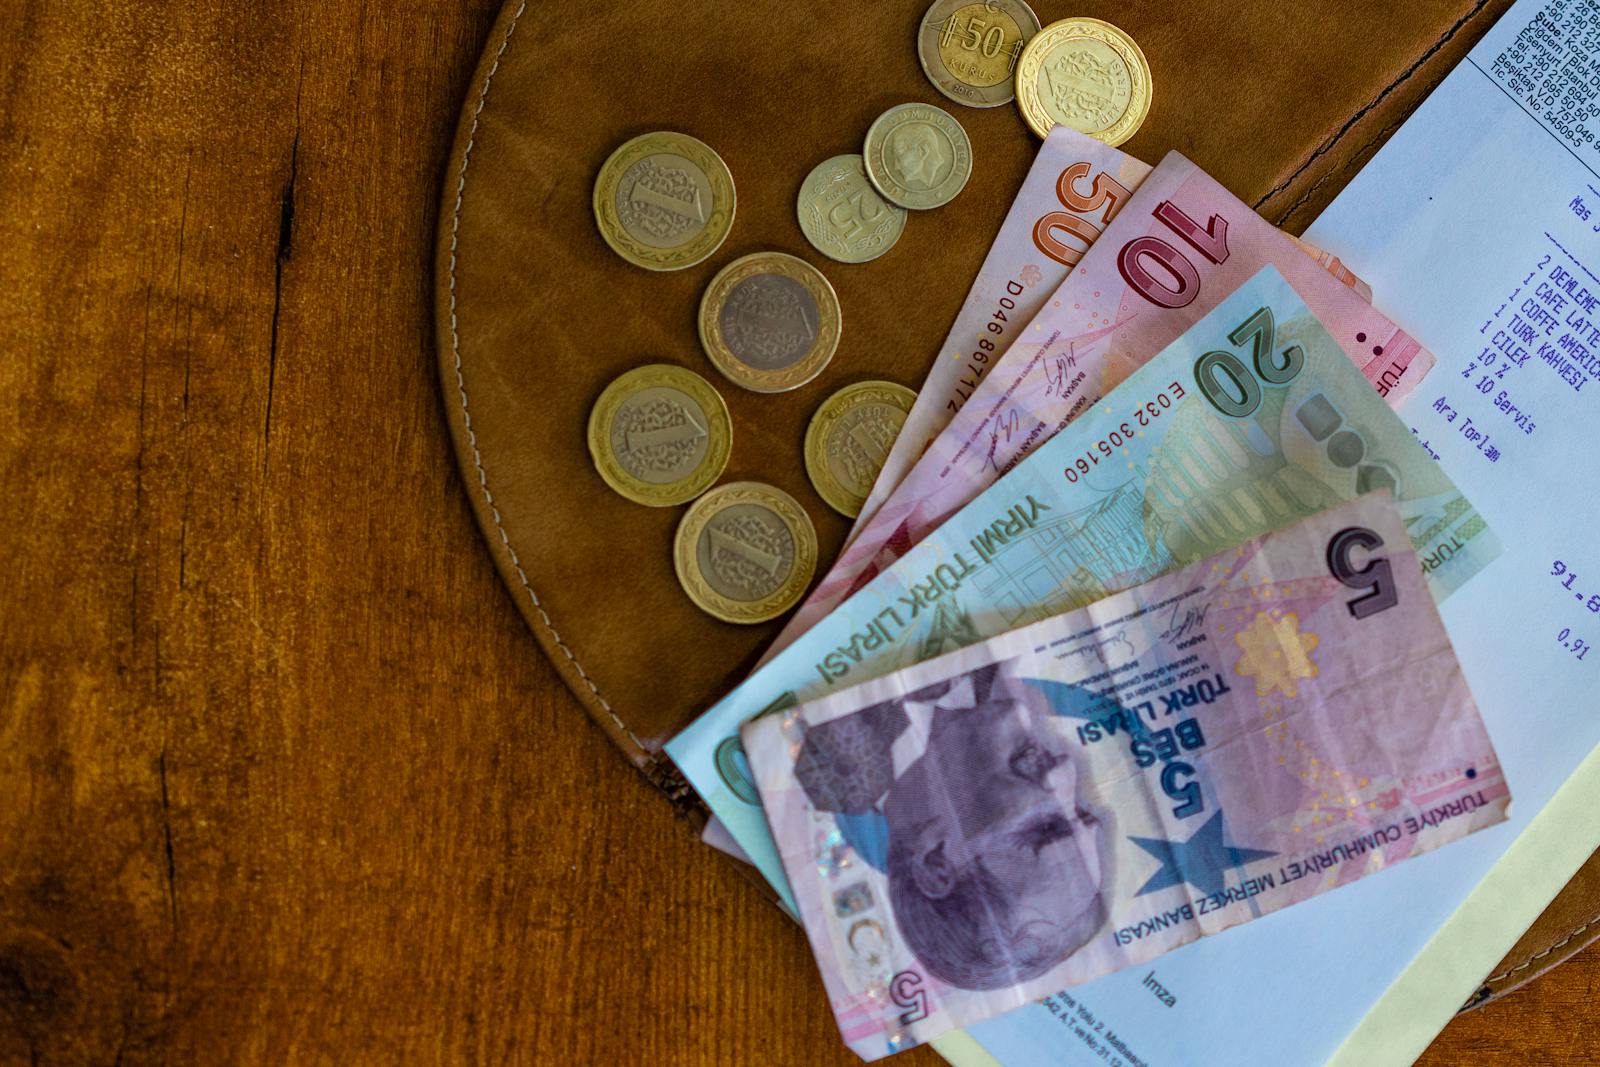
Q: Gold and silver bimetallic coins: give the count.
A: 7